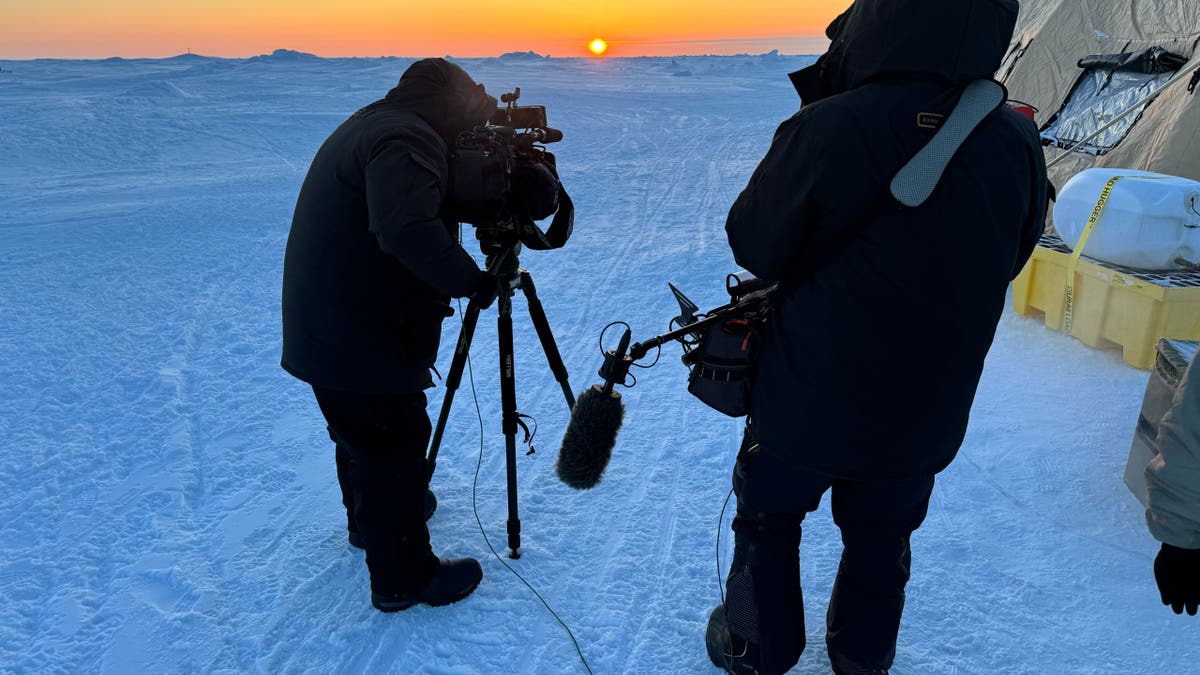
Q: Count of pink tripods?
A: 0